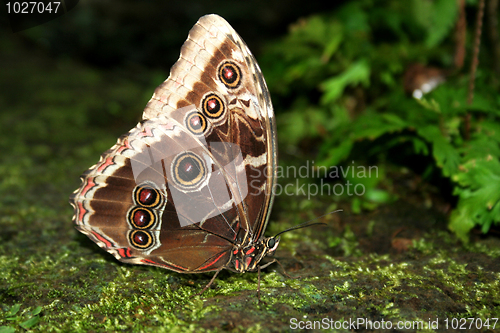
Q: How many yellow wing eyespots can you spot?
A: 7